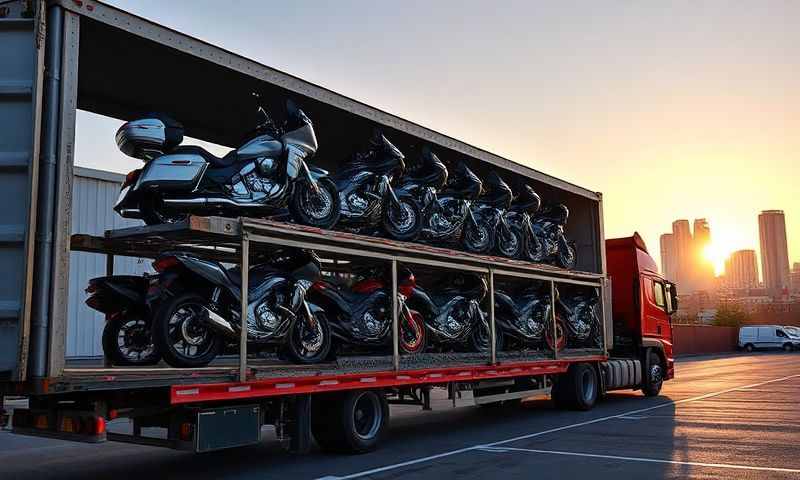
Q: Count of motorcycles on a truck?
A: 13